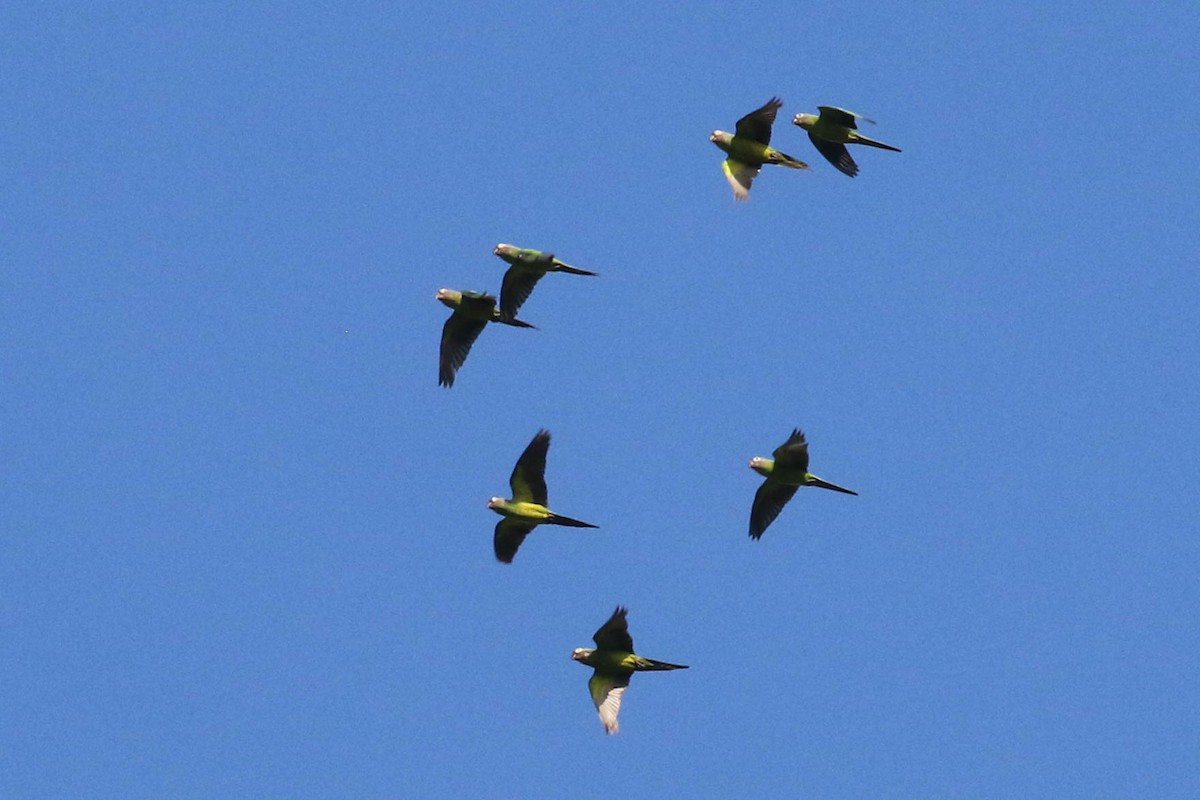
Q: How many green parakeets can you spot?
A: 7